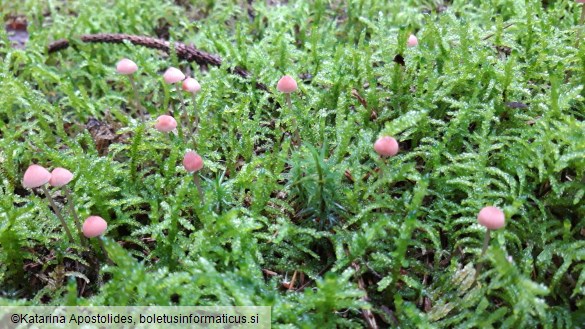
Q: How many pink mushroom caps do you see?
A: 12